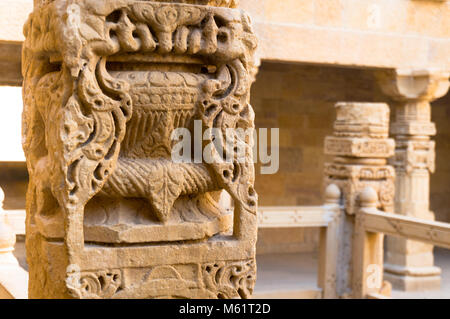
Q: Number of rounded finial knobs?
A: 2